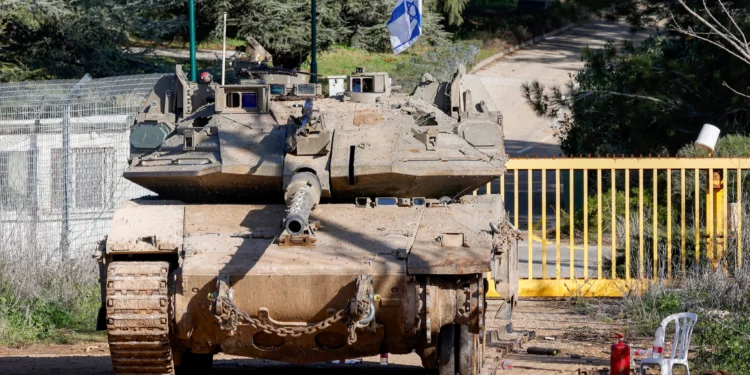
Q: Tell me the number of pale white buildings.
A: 1